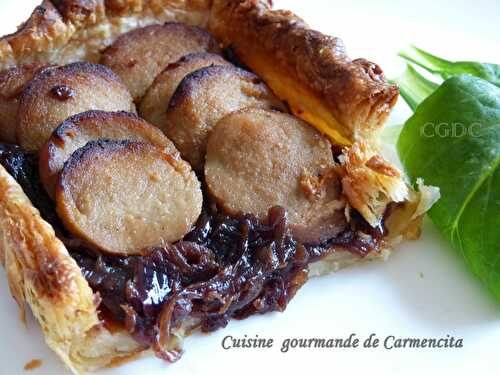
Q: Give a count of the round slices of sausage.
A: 8